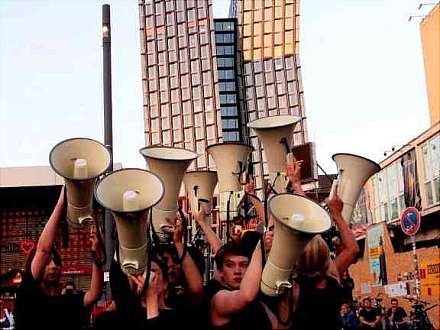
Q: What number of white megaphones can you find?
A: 8